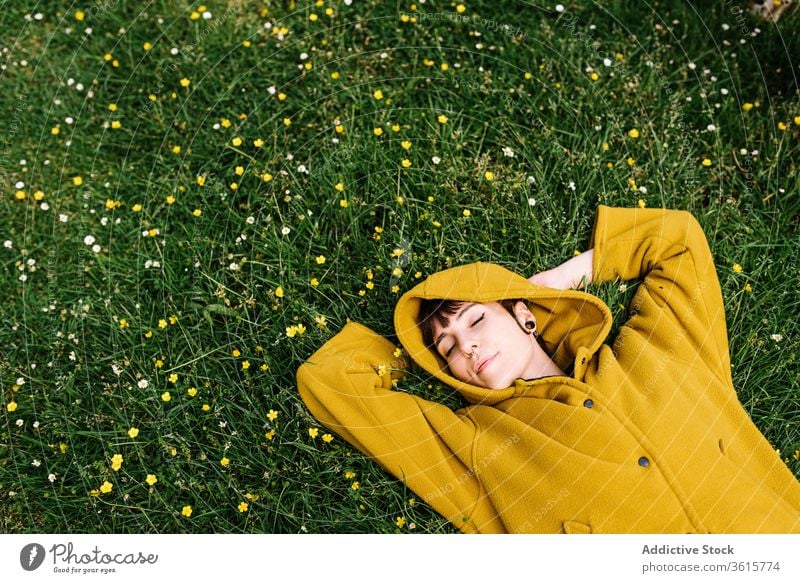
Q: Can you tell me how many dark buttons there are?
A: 2